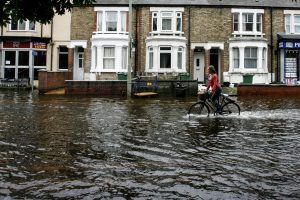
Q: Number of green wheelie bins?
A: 3